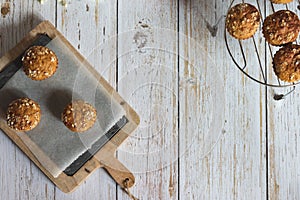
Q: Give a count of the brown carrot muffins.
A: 7